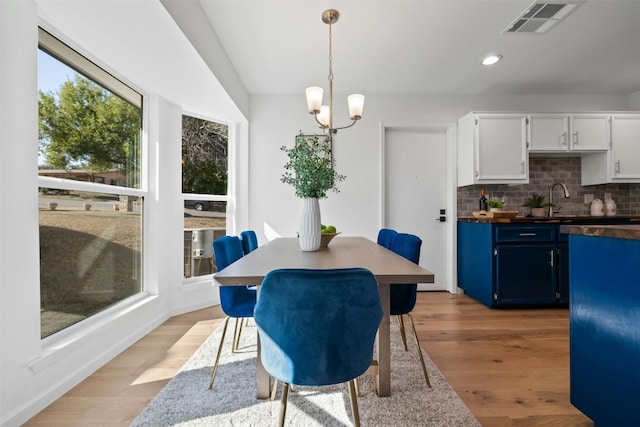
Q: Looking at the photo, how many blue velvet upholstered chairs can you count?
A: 5